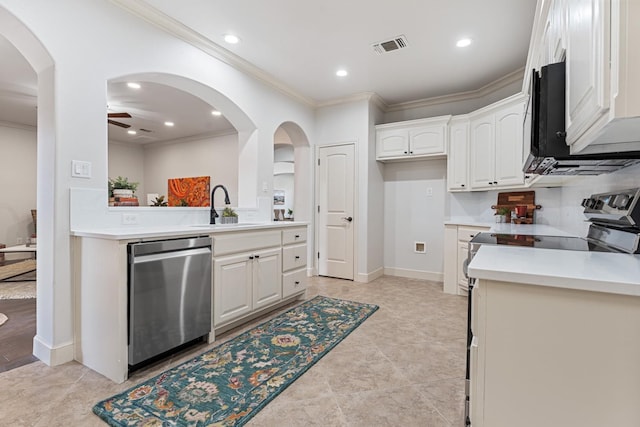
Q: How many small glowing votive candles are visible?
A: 0